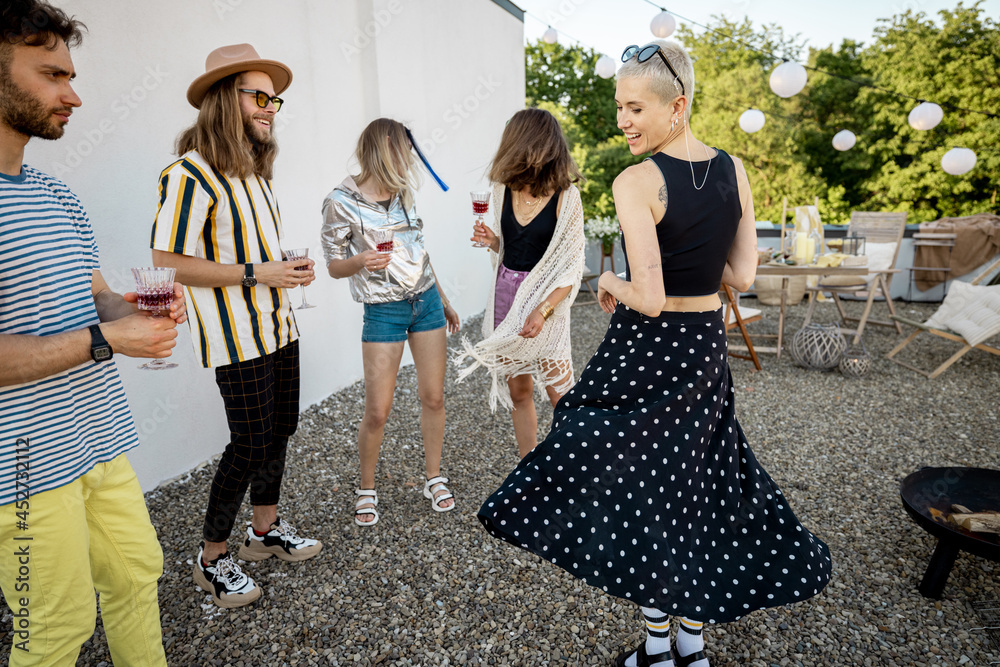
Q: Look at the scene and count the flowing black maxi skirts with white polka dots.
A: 1